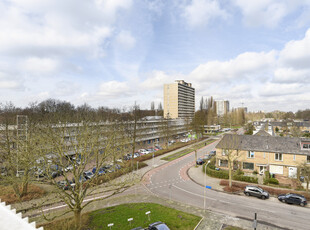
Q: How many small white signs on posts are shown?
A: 3